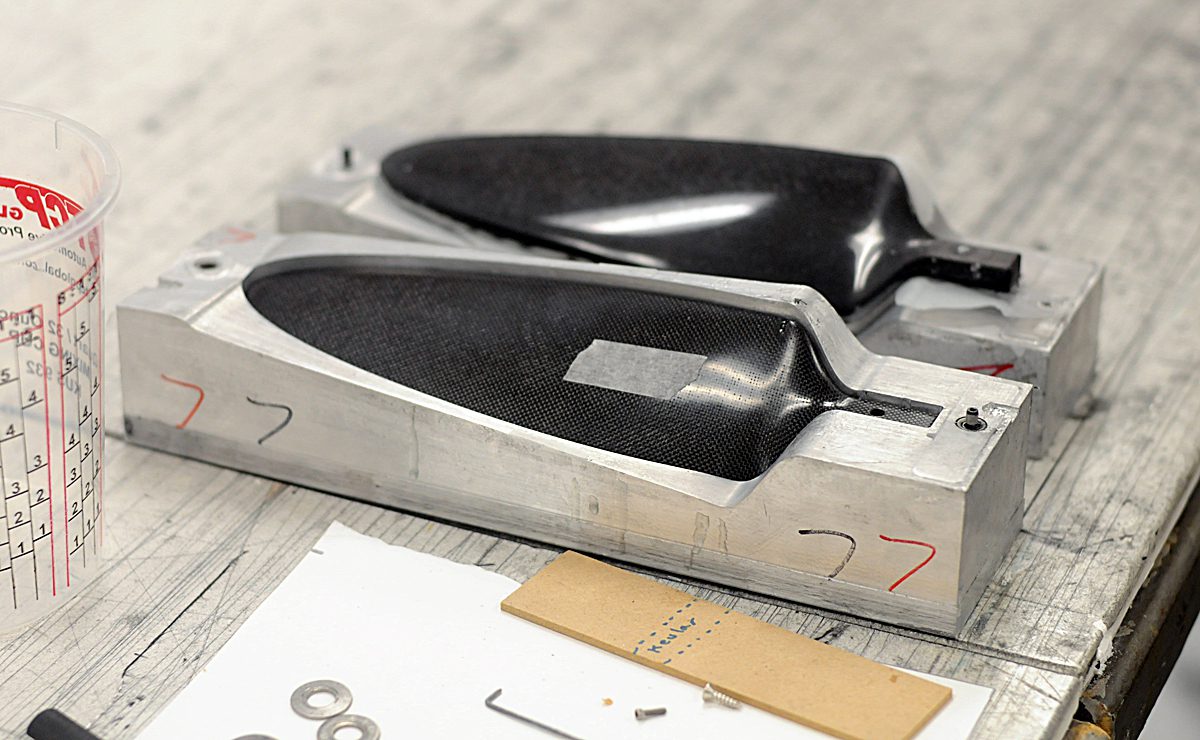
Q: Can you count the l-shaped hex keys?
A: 1